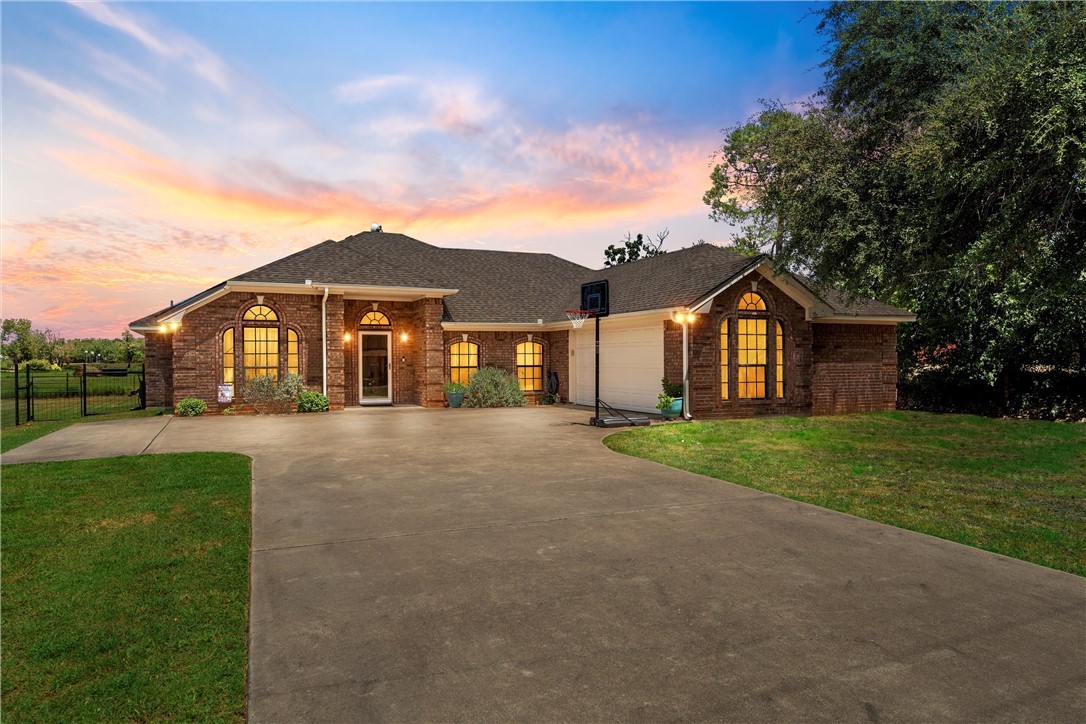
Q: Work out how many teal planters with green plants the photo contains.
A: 2